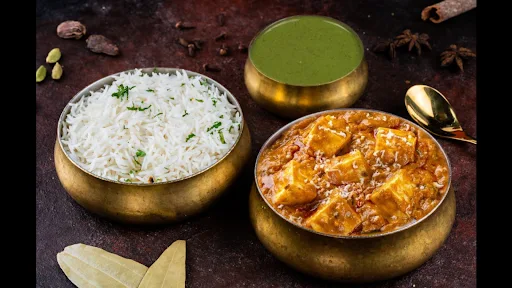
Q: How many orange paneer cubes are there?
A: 6